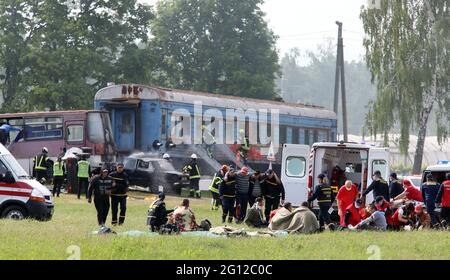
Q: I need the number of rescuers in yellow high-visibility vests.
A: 2